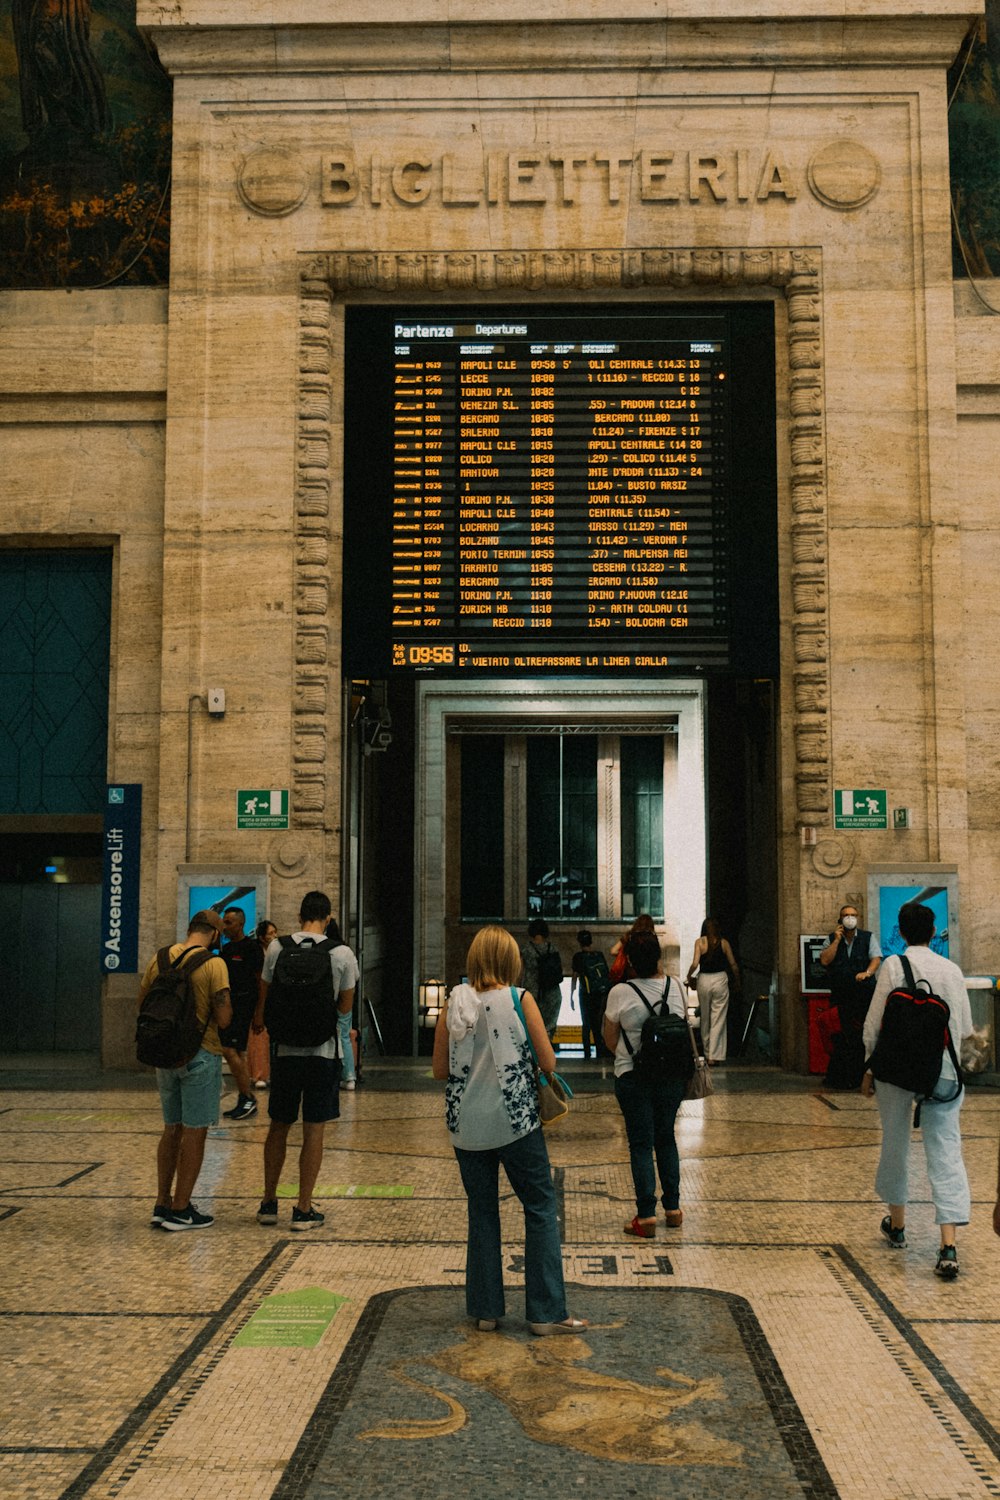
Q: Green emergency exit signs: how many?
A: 2